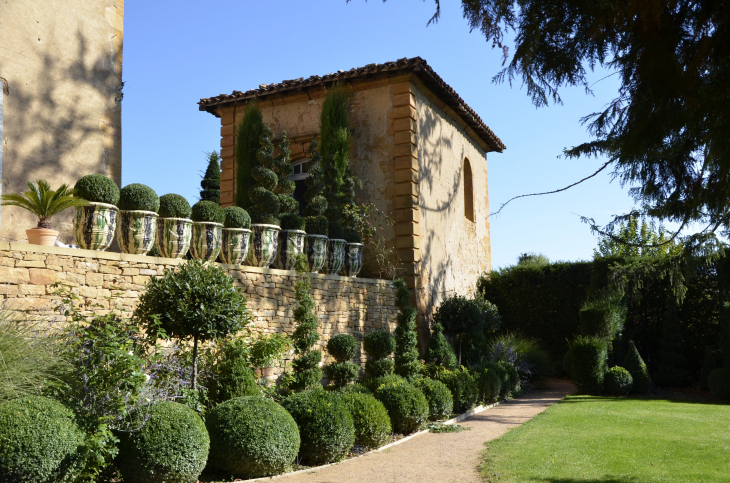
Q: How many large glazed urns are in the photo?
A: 10